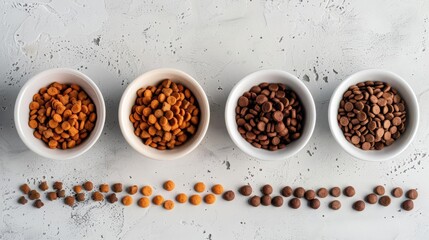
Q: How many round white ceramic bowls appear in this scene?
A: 4